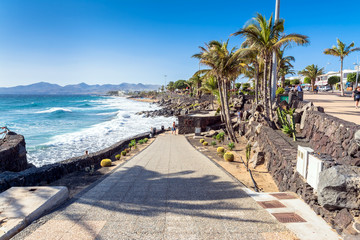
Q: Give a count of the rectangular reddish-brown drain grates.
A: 3